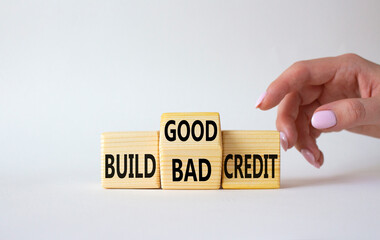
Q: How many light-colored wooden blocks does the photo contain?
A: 3